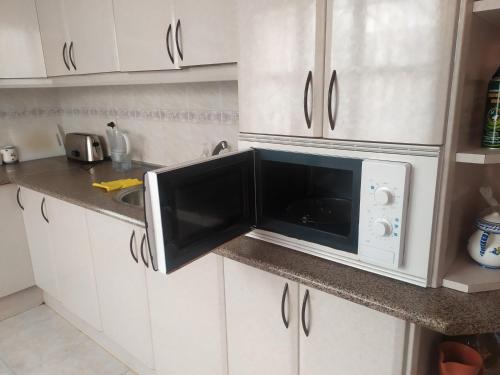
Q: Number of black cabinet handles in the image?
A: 12